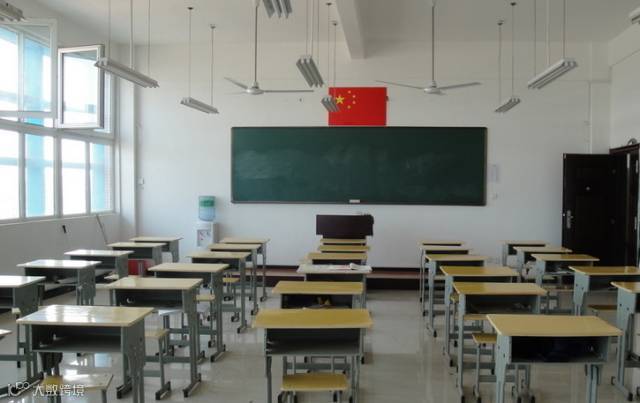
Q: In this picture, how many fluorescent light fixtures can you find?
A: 9